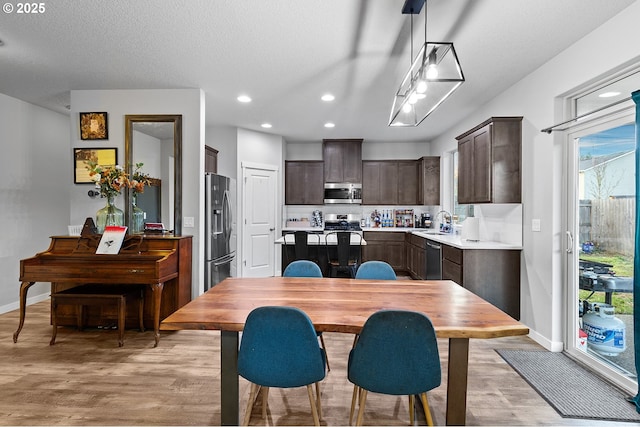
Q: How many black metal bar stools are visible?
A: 2